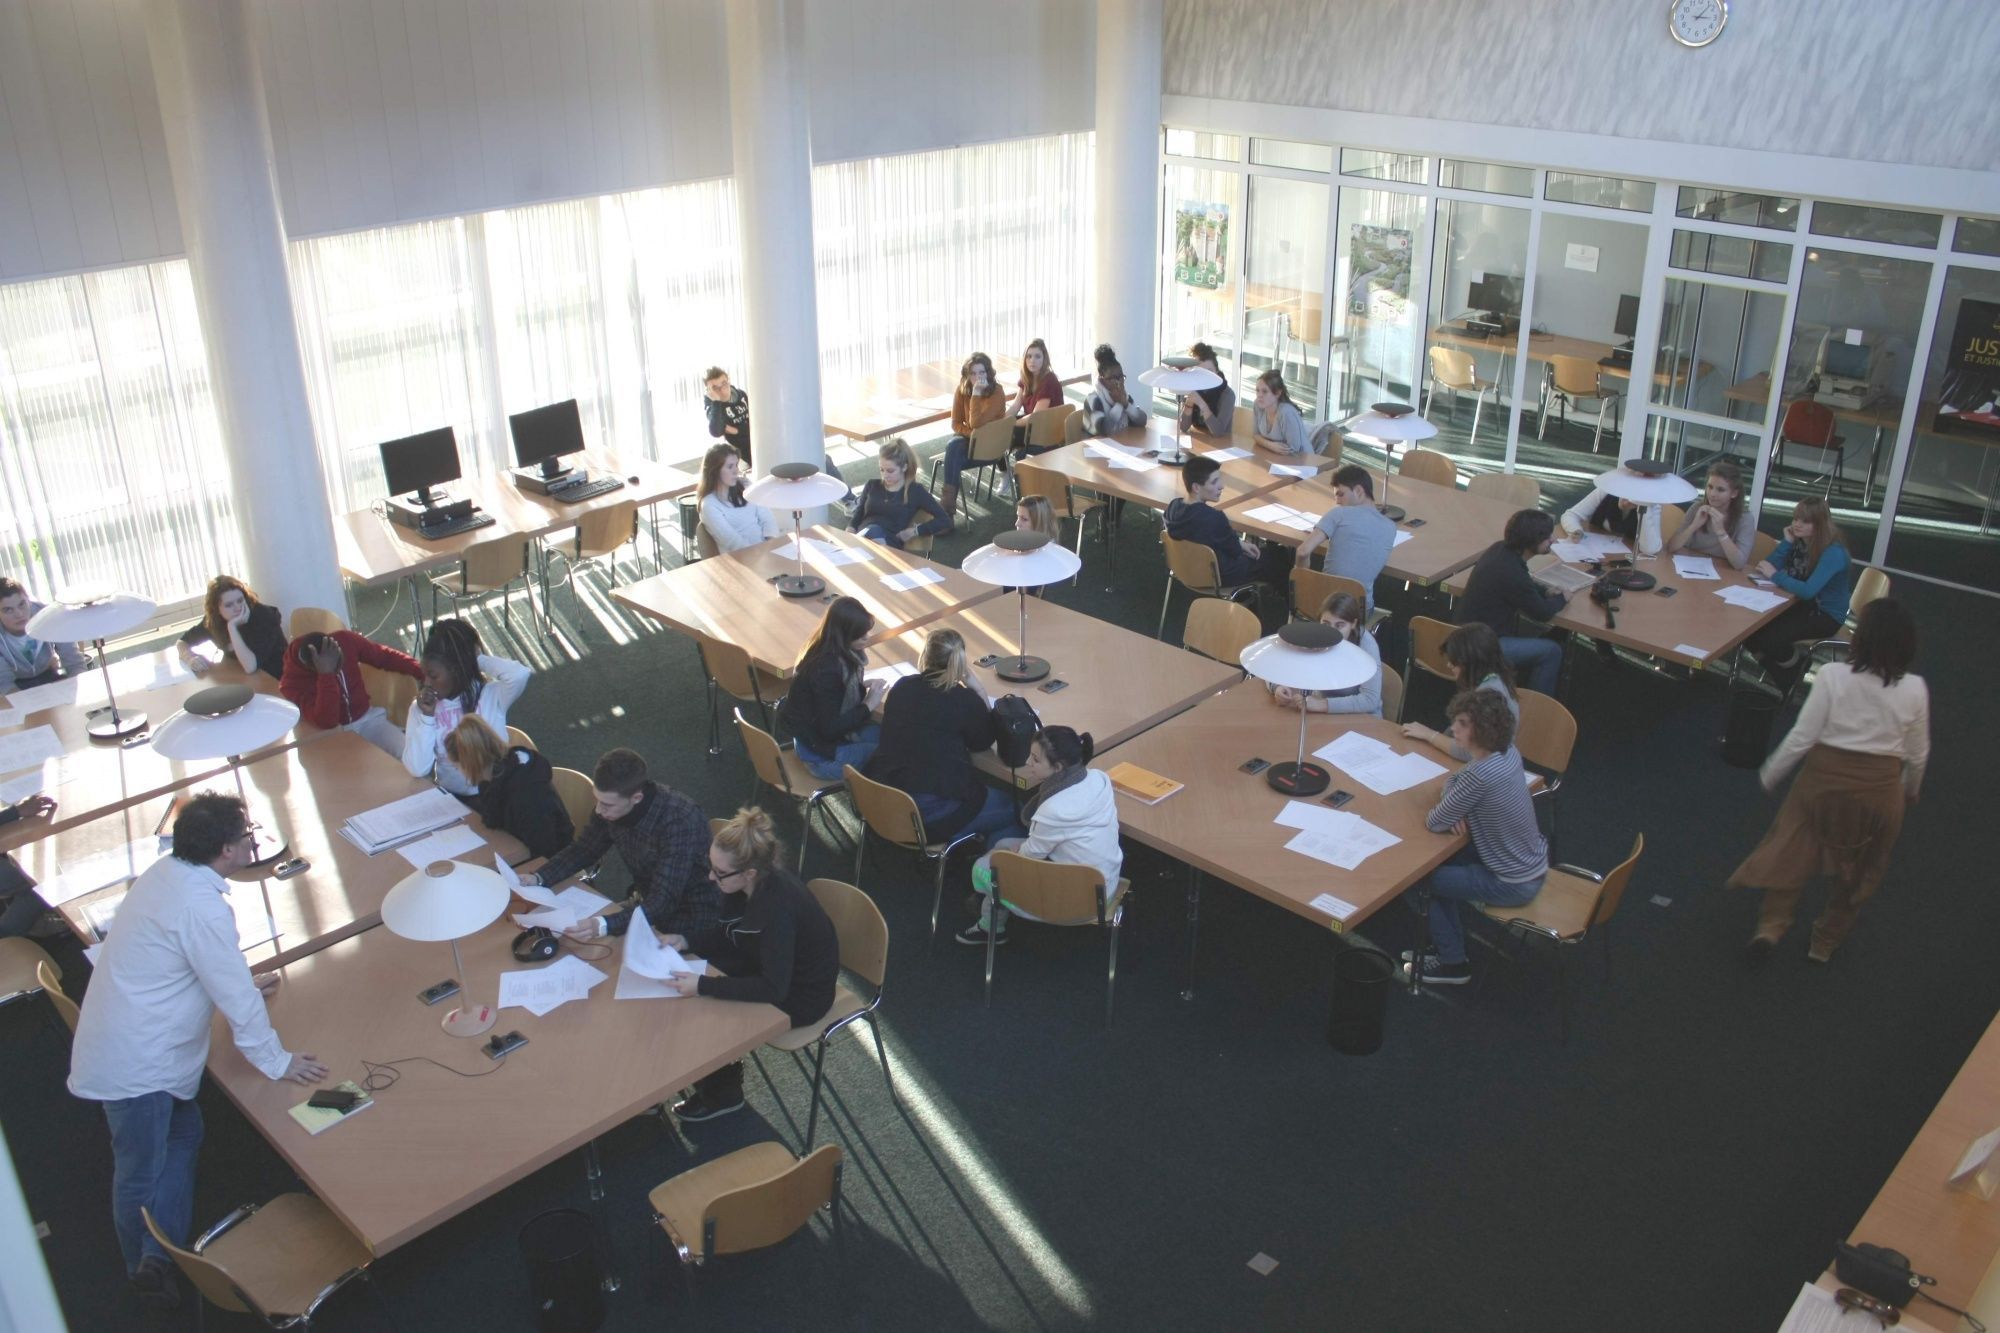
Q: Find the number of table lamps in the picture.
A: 9